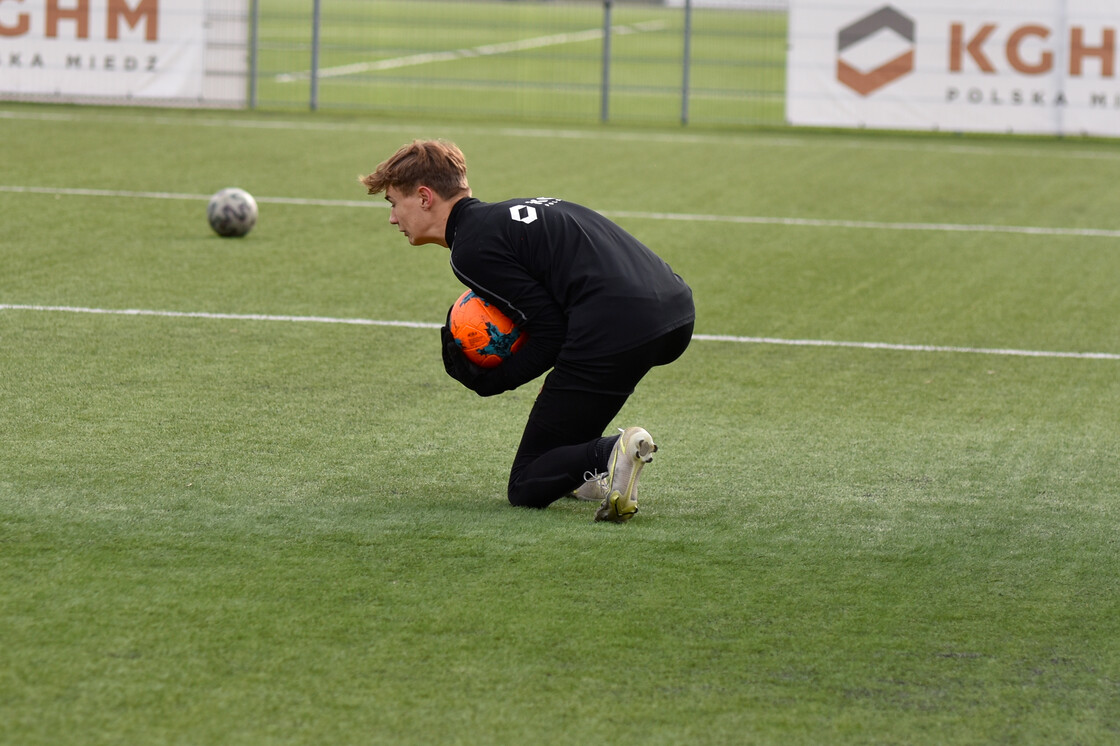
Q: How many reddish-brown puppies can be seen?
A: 0